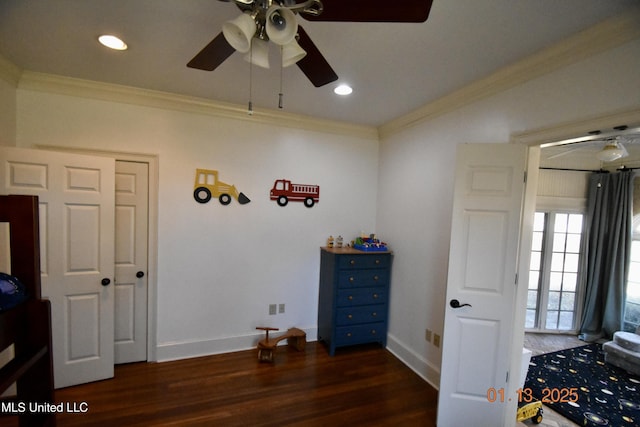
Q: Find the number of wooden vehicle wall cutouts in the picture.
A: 2